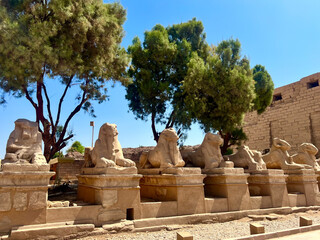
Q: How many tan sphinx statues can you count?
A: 7